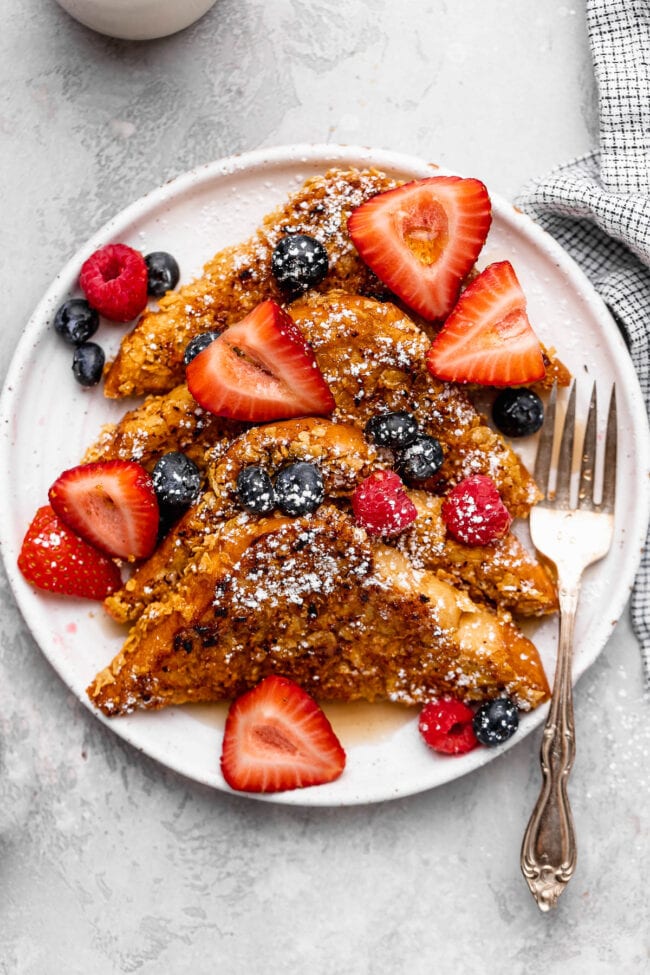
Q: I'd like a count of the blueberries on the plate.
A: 12